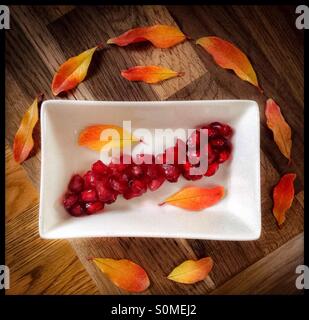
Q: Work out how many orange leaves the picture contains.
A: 11